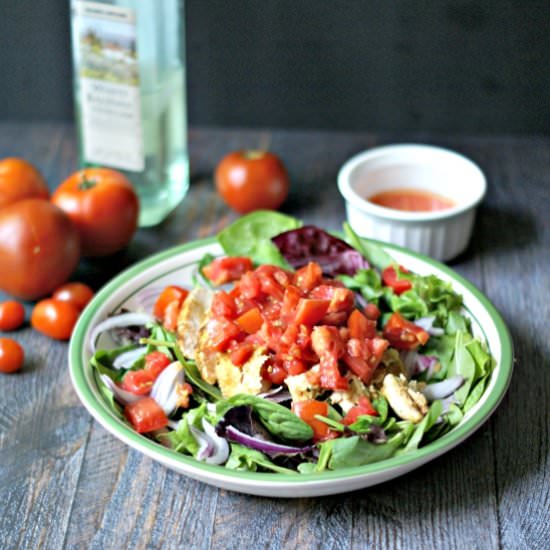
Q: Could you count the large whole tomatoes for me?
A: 4